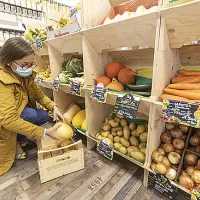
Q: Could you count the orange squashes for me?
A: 4